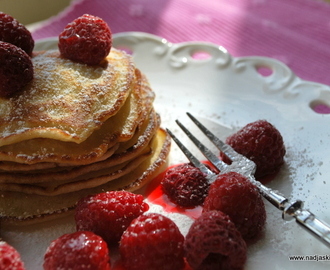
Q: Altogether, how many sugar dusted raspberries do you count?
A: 11